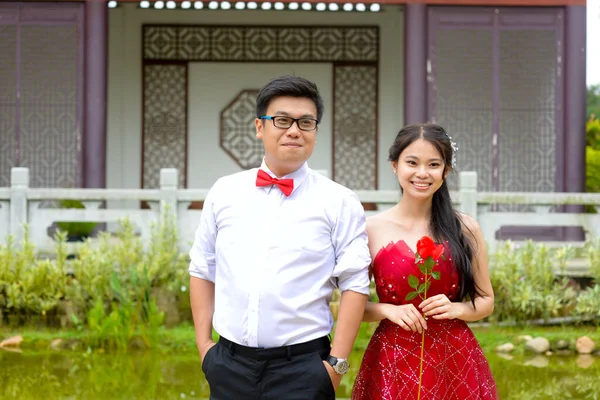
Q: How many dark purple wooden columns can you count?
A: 3